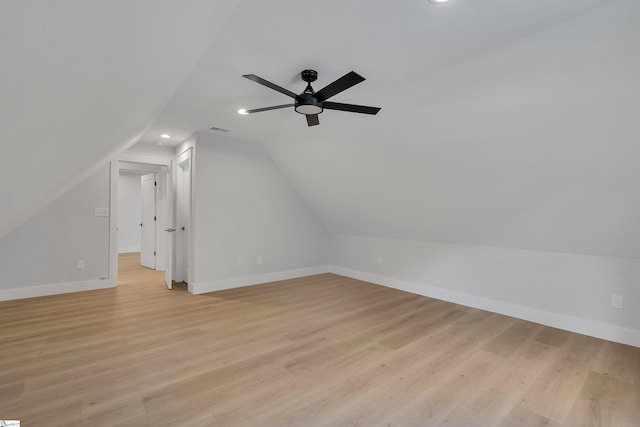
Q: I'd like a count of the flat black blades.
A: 5